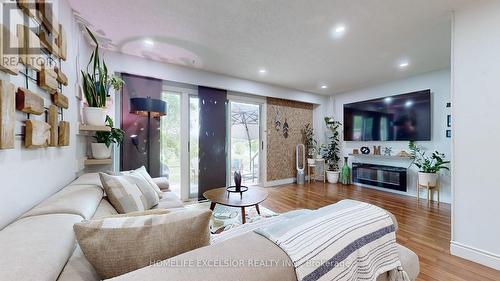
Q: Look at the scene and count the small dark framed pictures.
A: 3